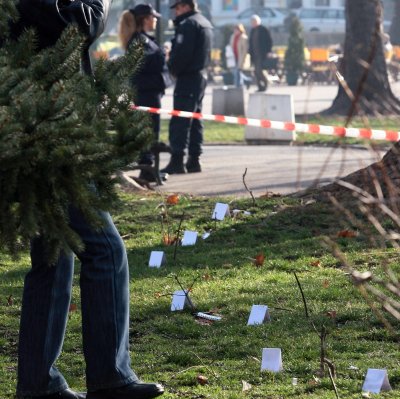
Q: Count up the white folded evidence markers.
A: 7